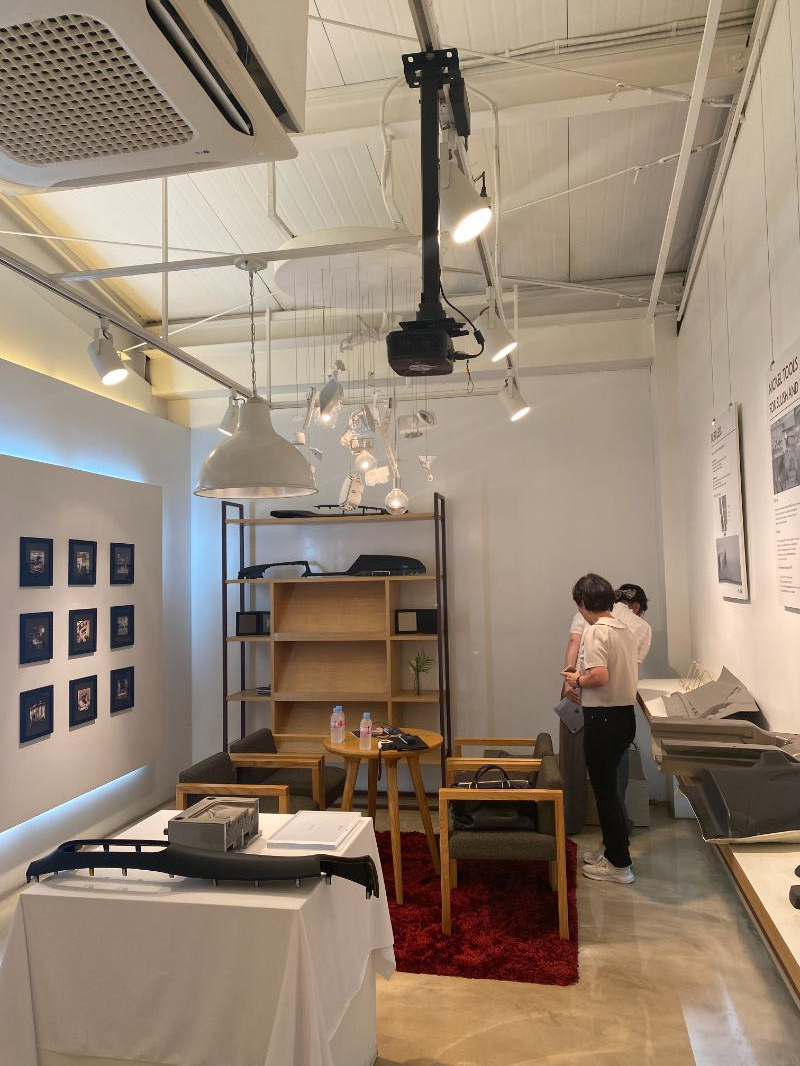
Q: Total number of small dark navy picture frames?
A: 9